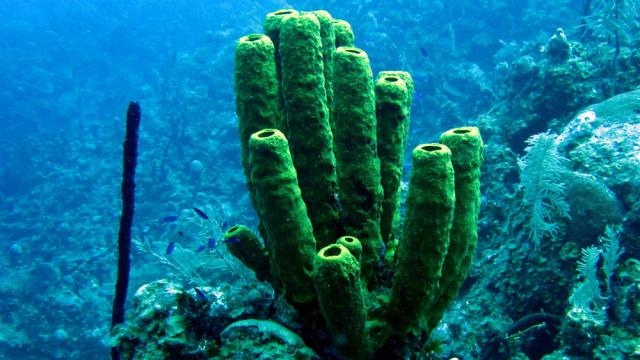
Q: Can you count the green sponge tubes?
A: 14